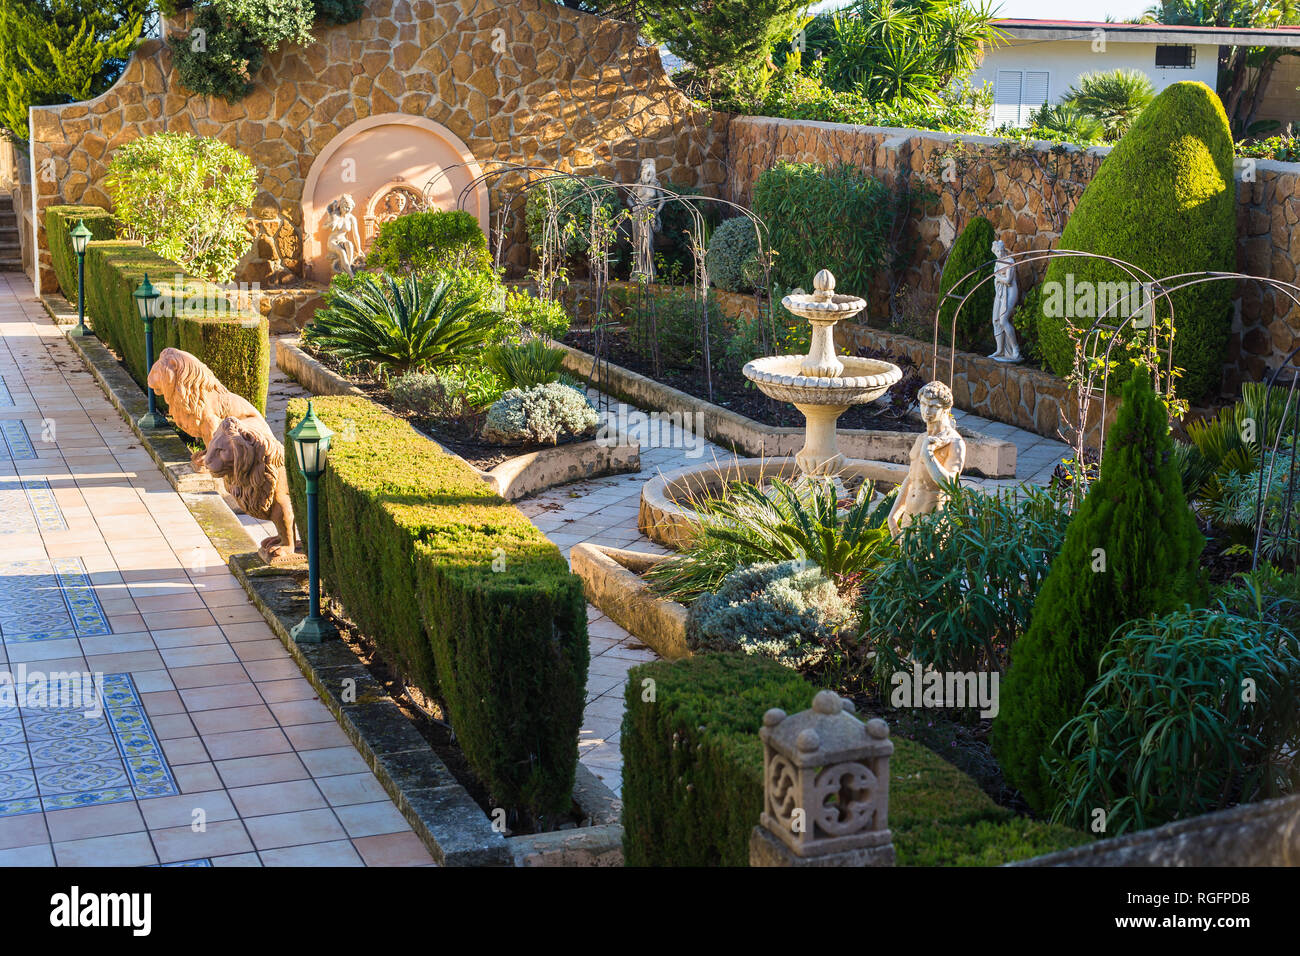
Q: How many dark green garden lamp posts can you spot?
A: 3